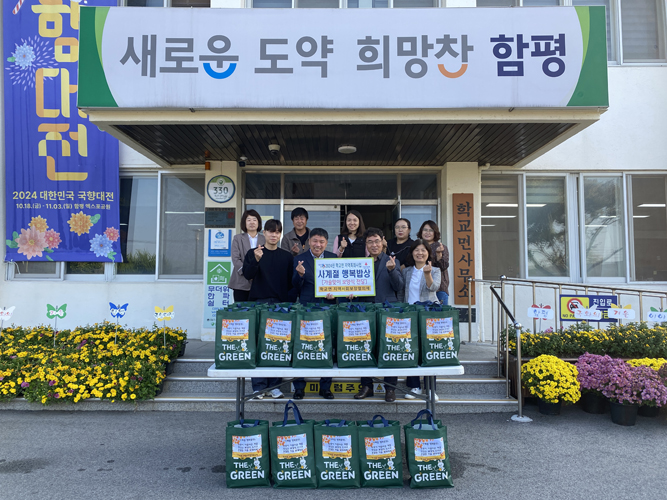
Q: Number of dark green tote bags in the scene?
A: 11